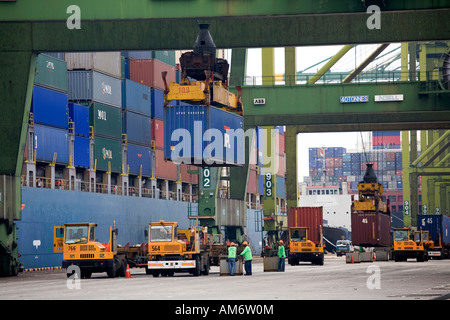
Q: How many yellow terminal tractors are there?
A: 5